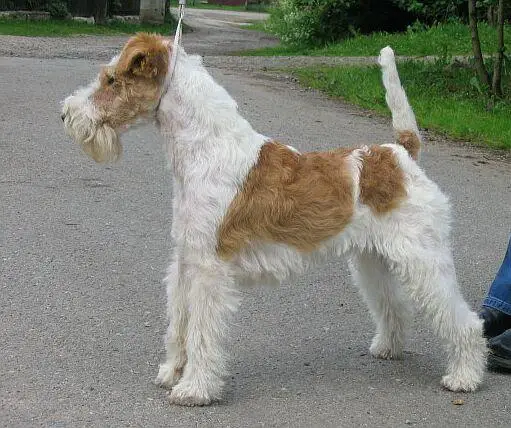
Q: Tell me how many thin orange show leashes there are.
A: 0